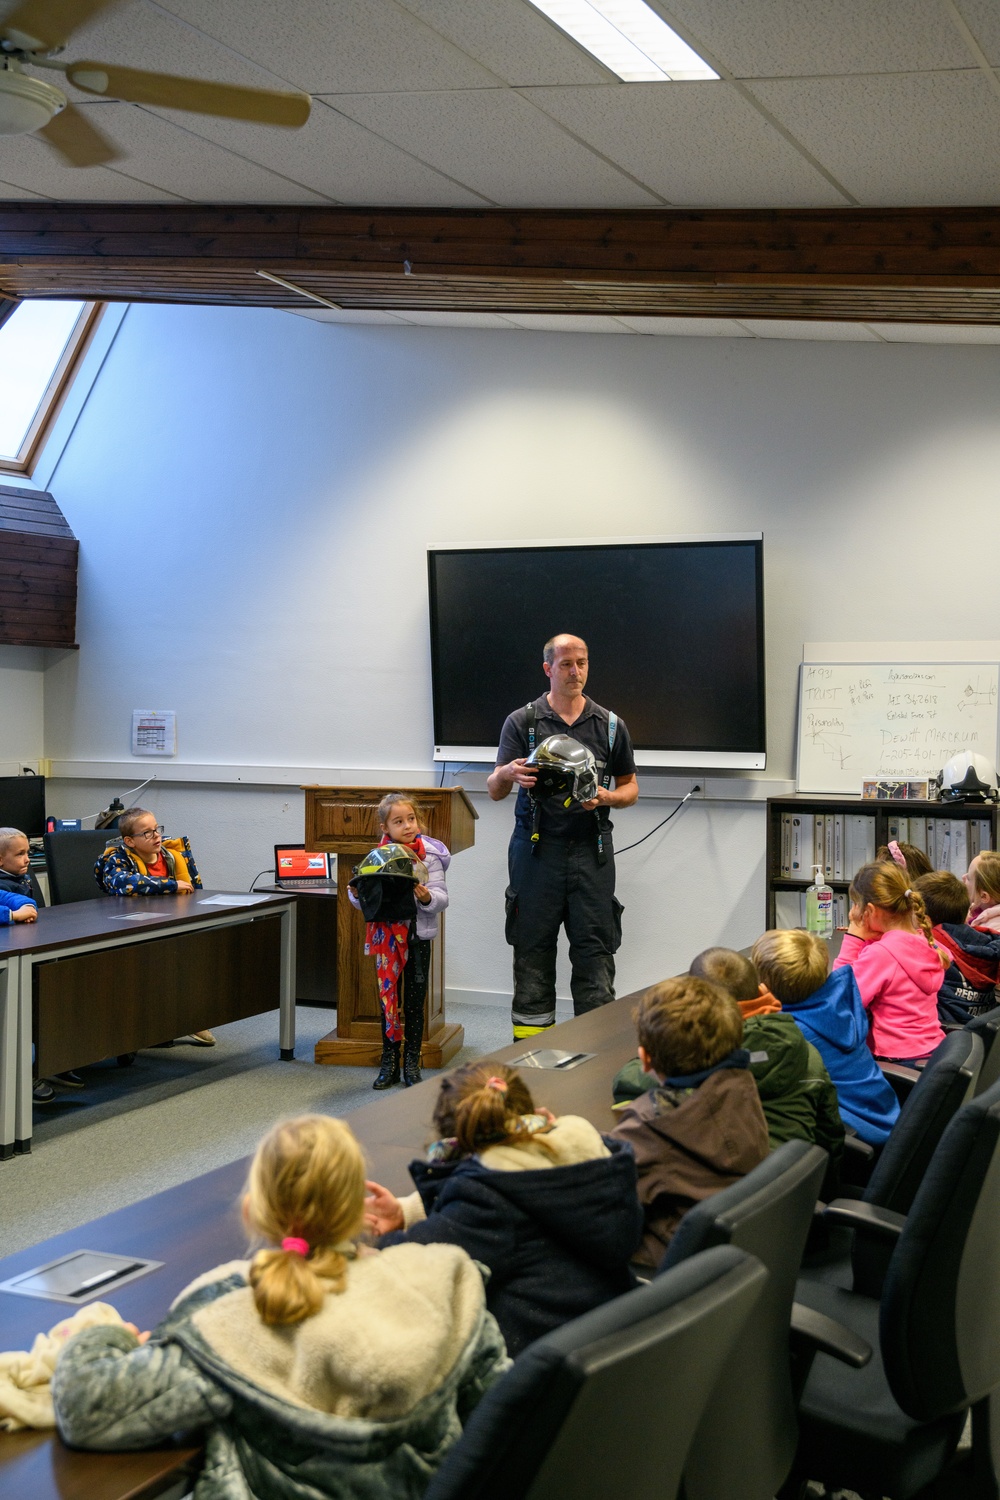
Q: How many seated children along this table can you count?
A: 9